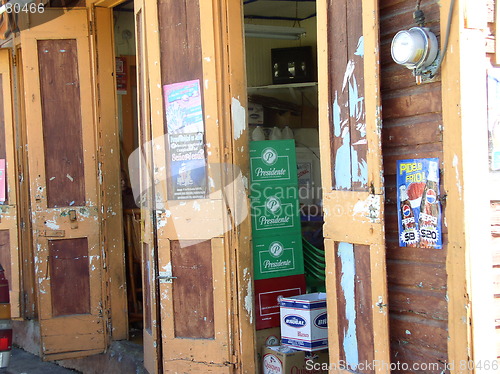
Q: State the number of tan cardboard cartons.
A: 2